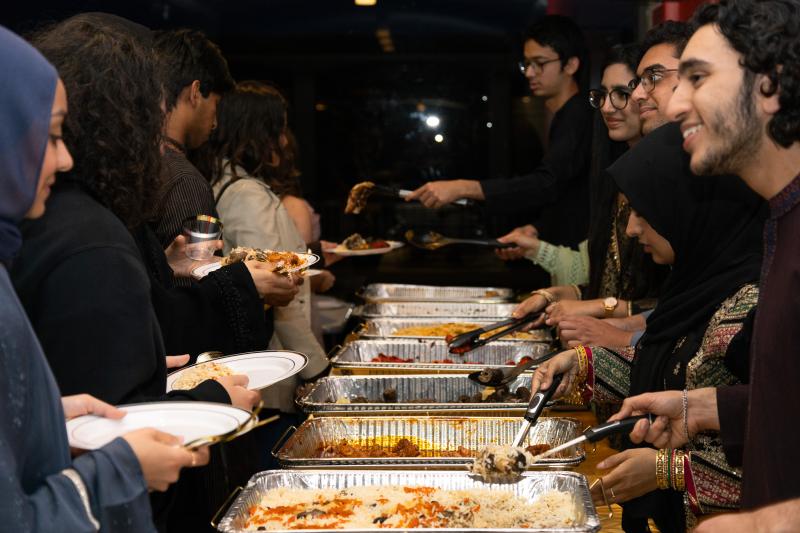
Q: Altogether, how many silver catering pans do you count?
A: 7